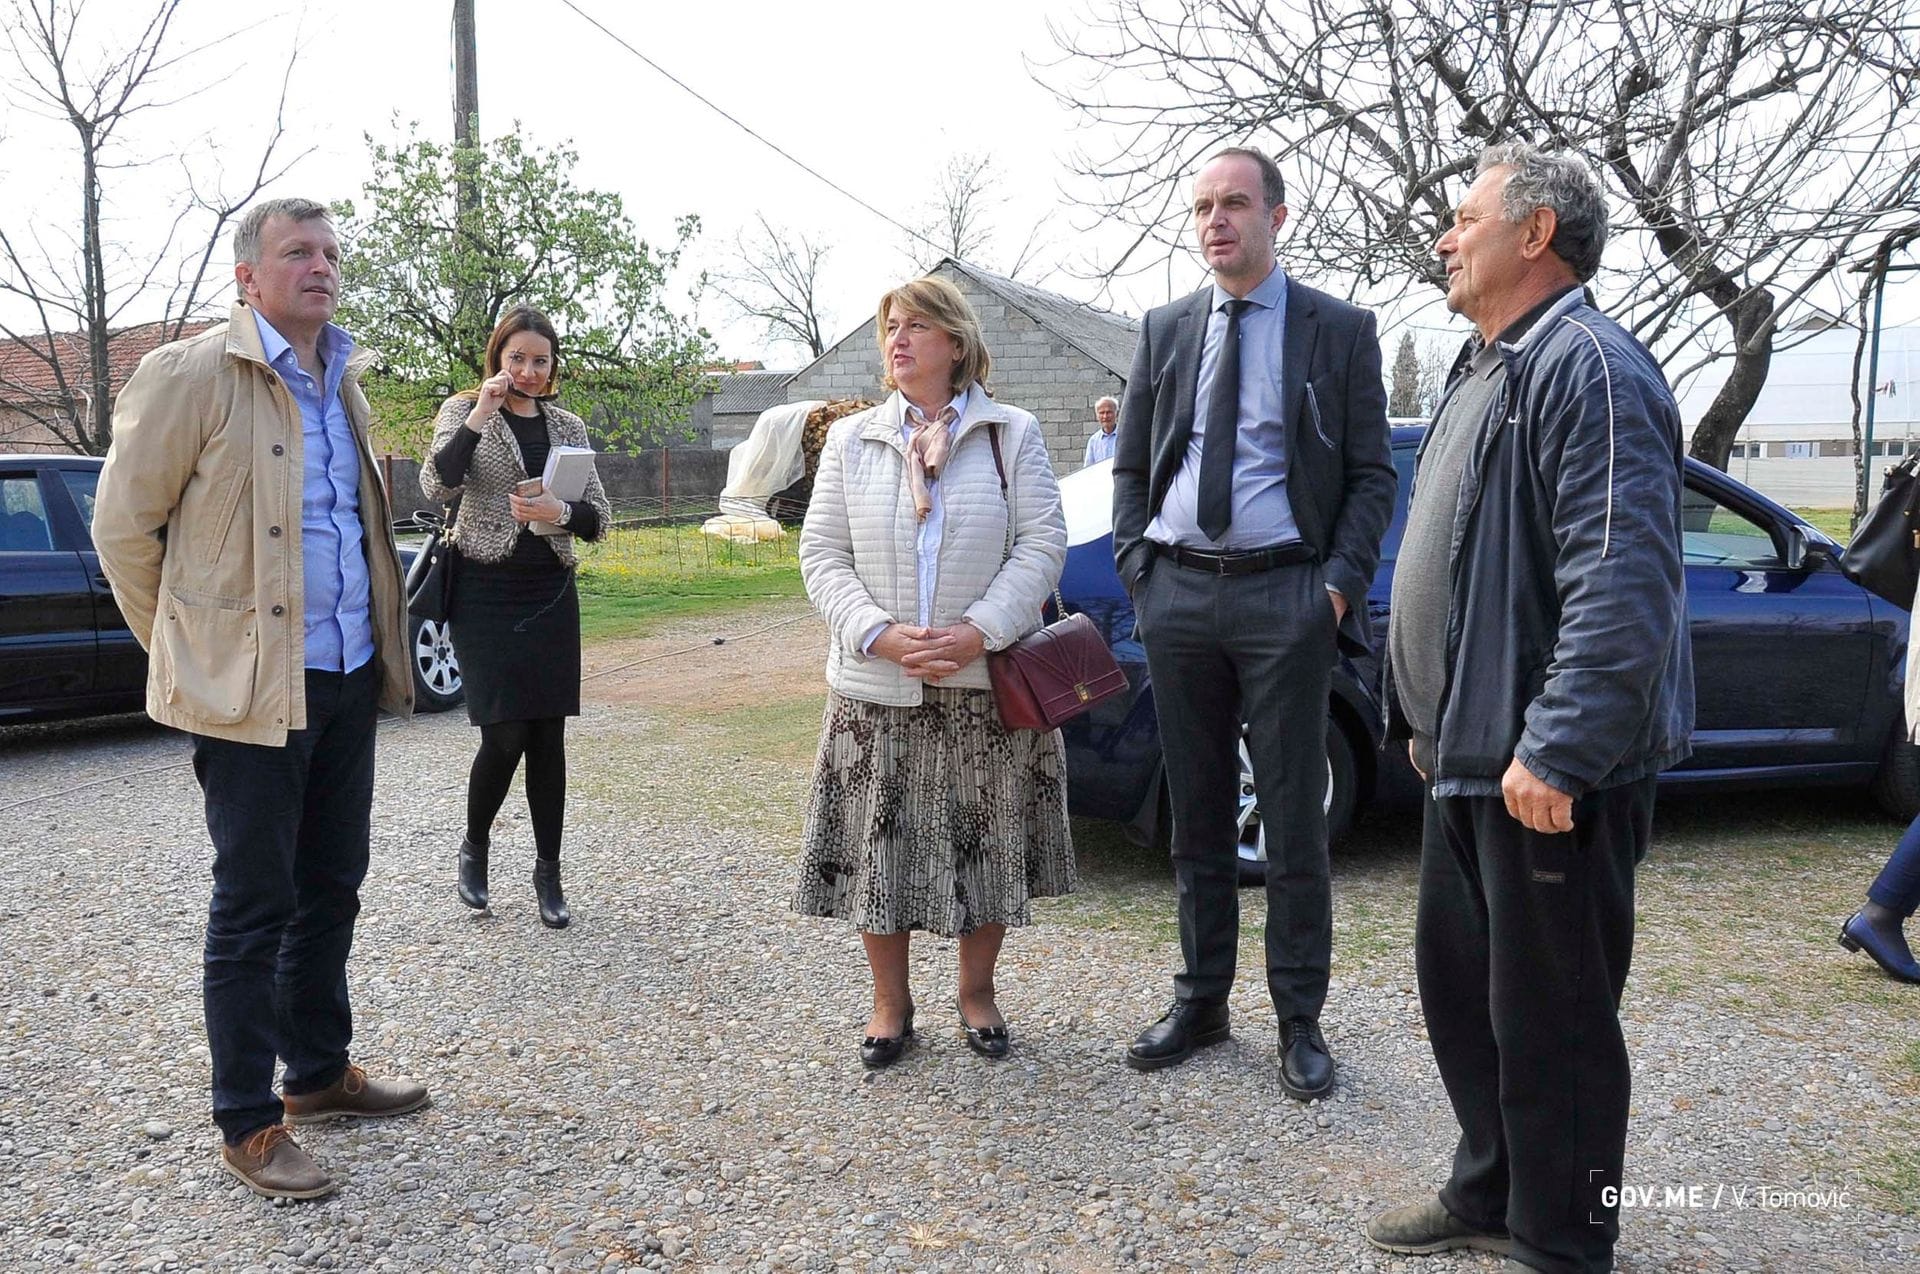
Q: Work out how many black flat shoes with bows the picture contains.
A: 2